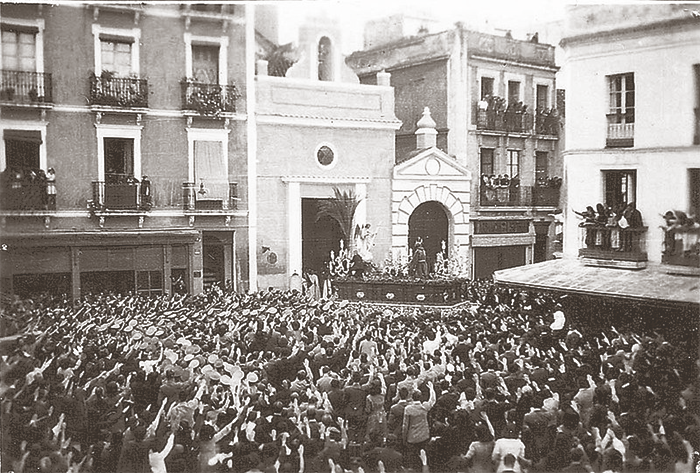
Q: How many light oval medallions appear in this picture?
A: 3